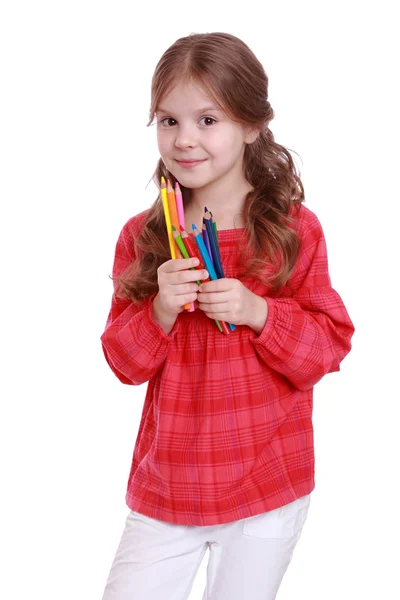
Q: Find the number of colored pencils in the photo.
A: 9